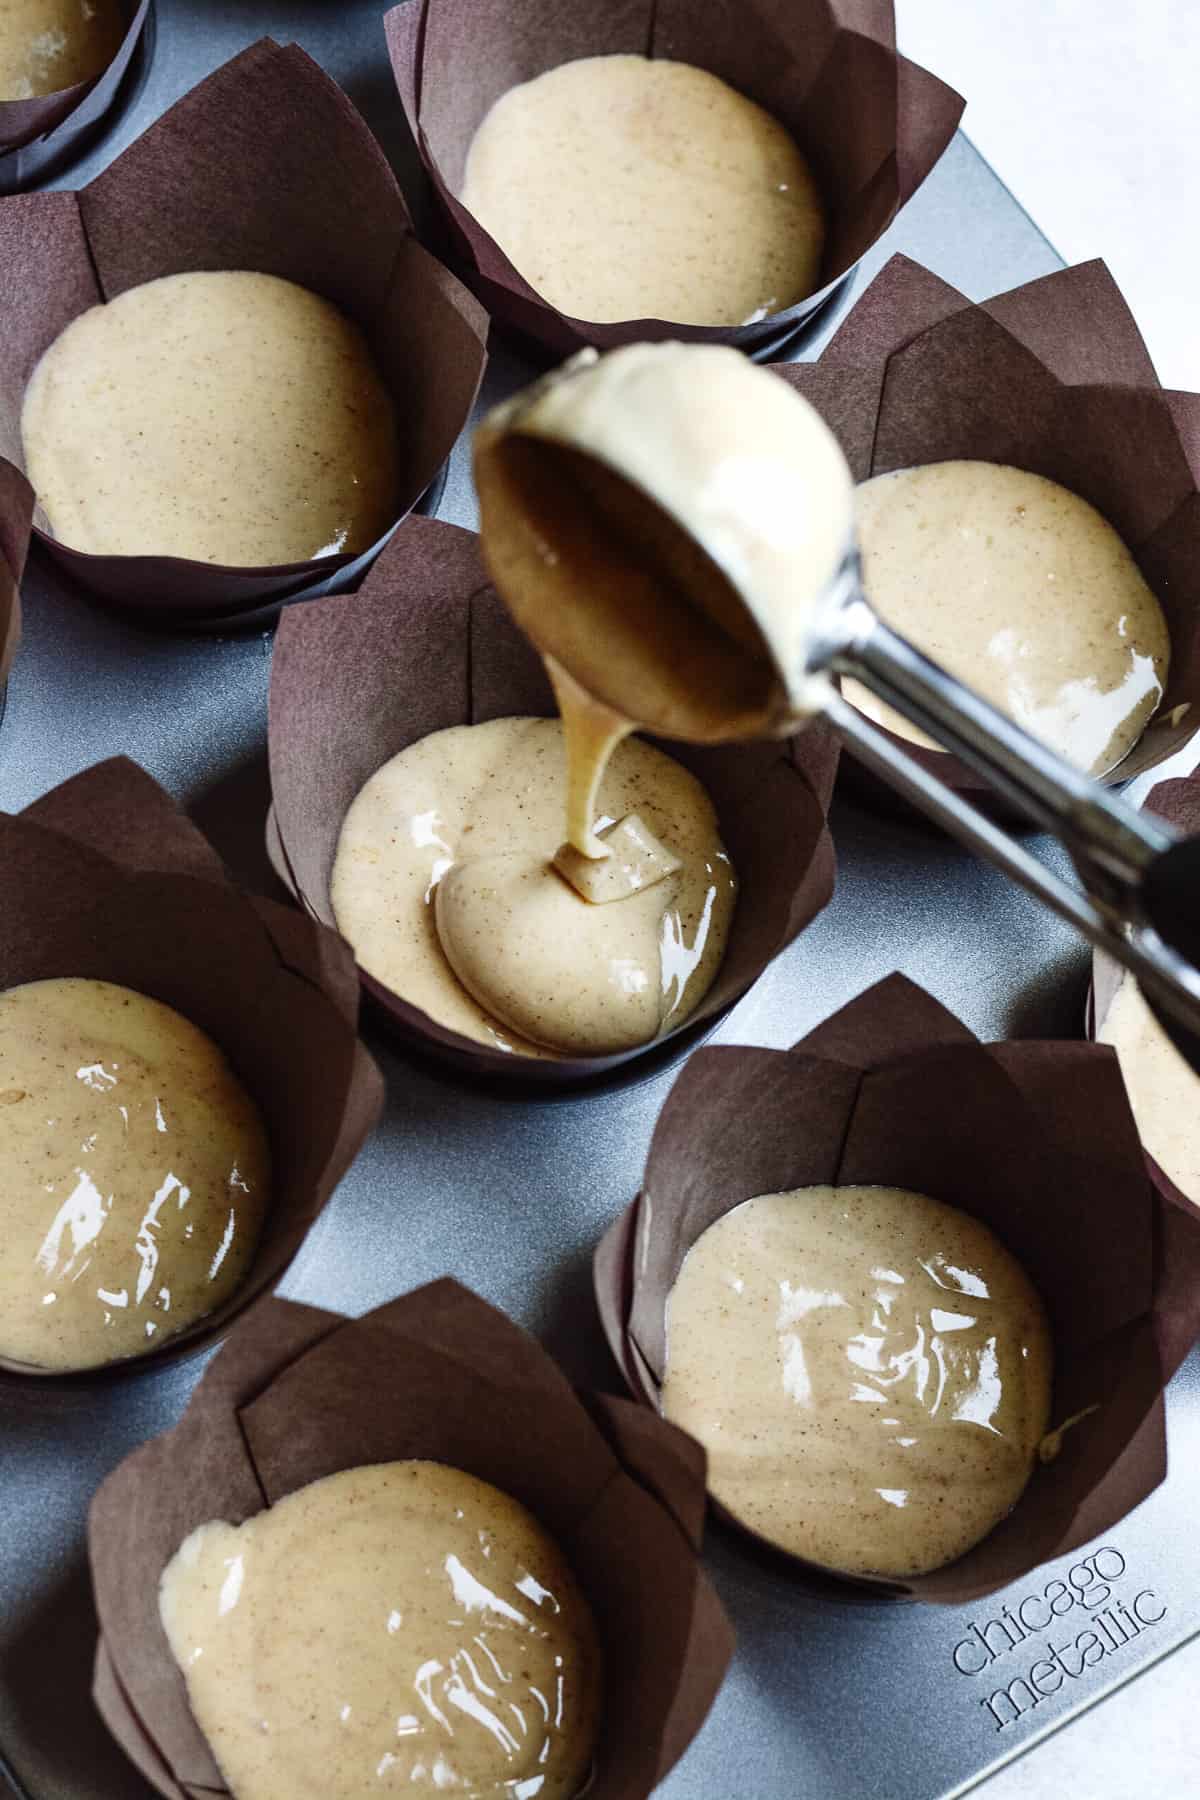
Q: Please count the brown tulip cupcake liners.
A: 10